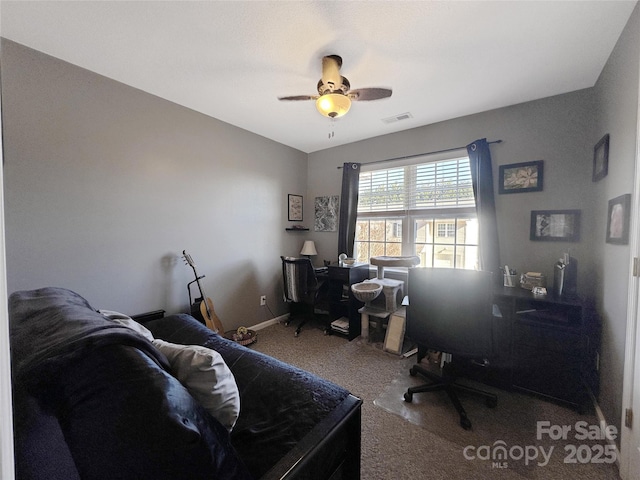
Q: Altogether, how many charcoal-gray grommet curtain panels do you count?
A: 2